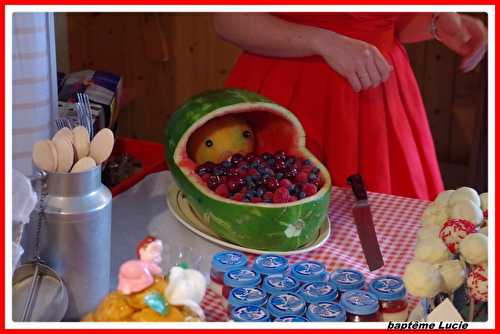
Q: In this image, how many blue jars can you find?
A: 14